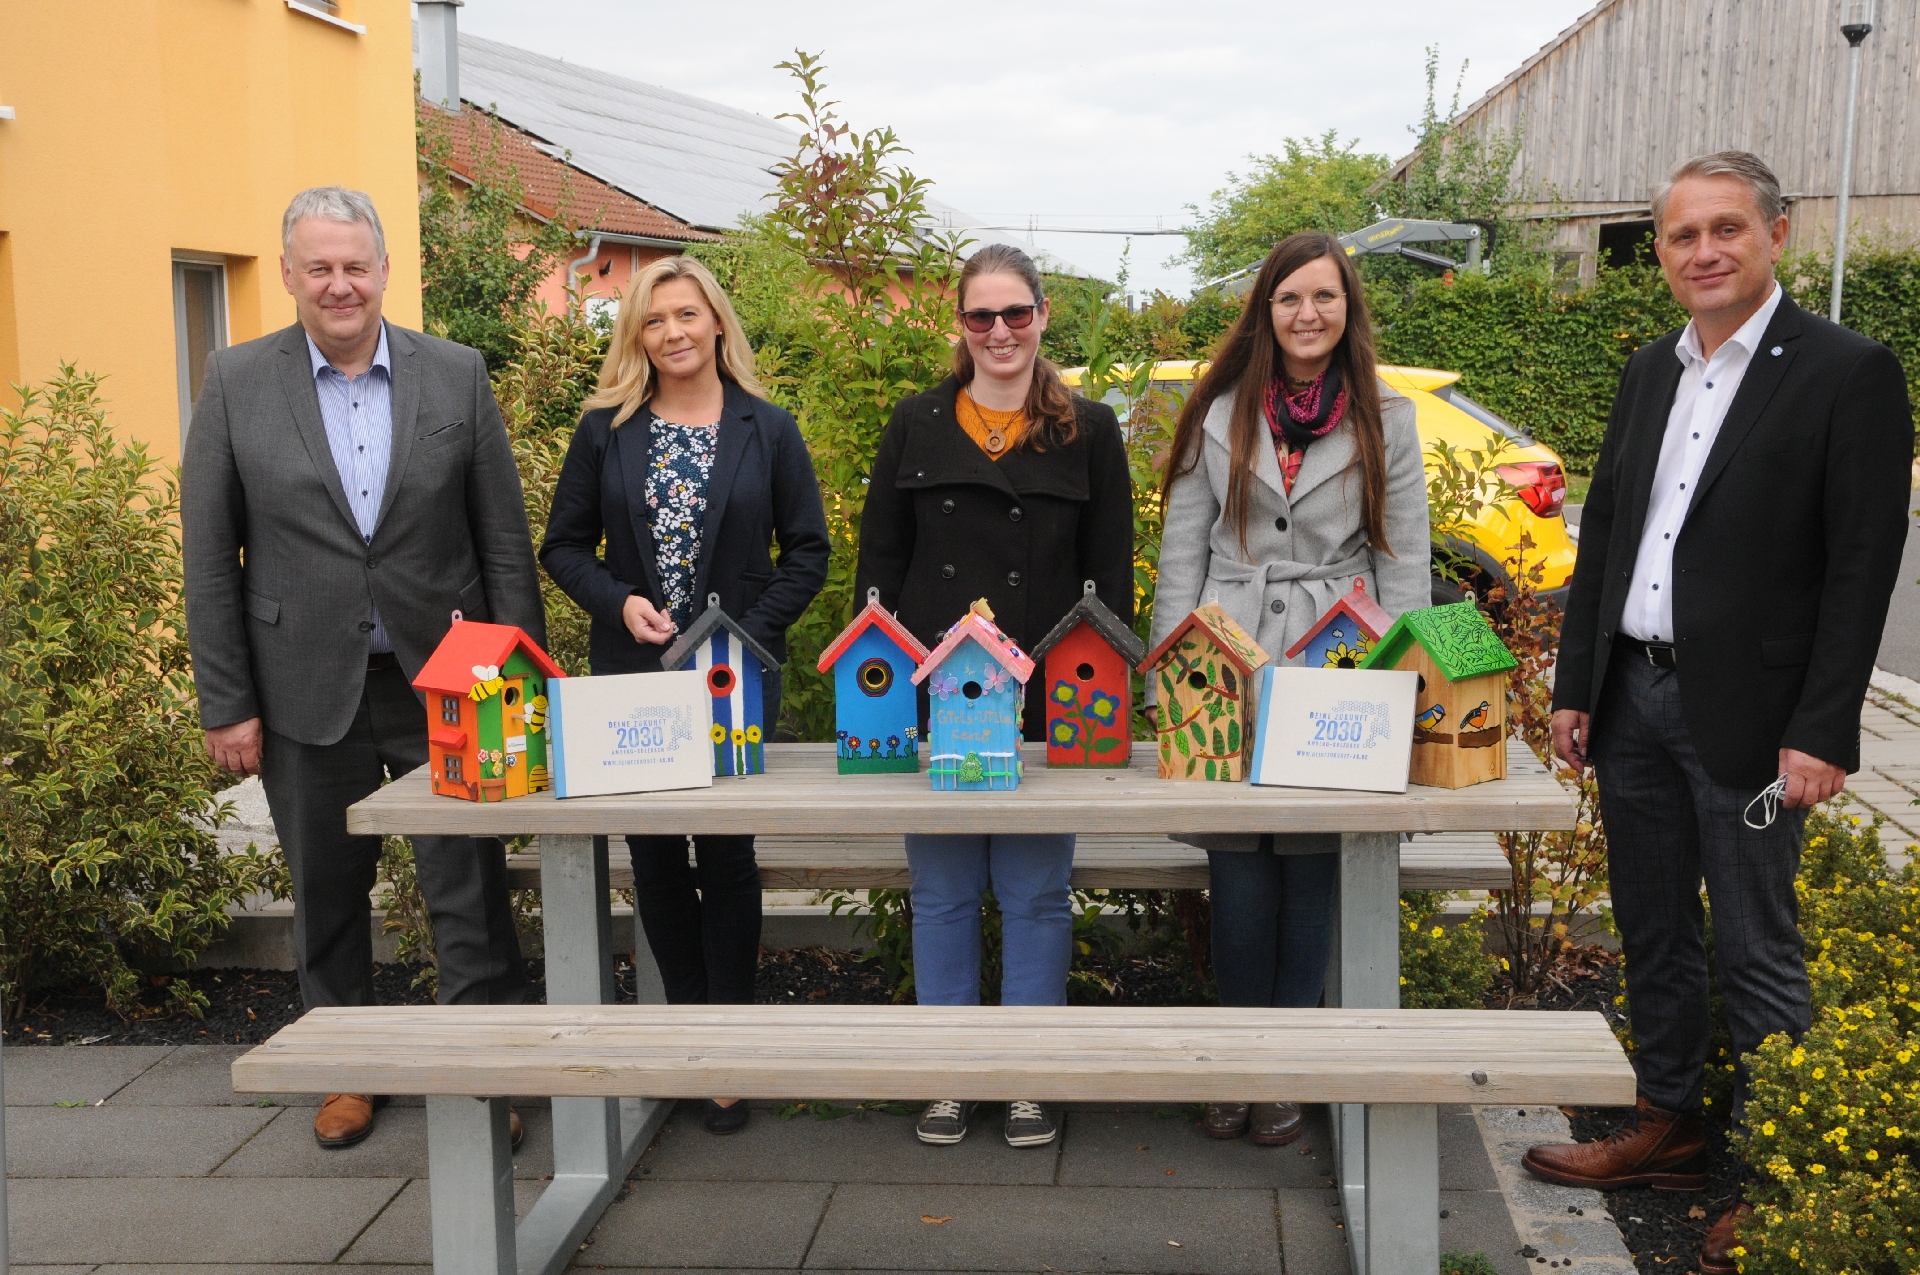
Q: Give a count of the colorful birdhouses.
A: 8